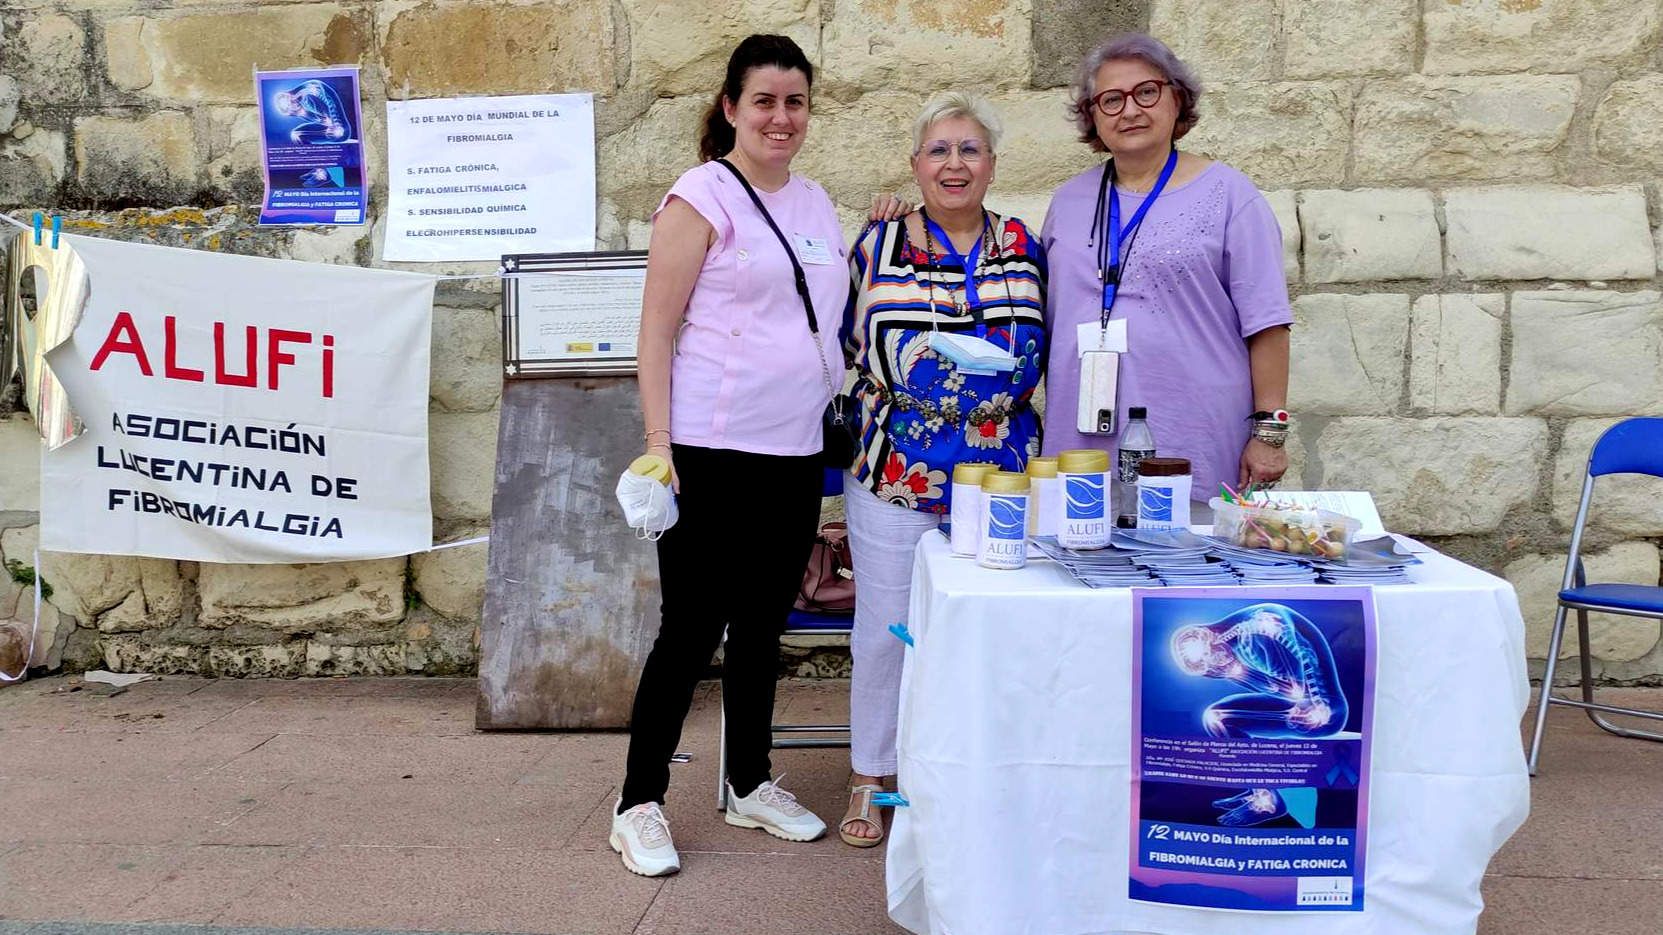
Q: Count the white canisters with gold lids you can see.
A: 5